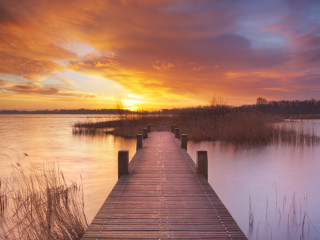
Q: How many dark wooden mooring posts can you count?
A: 8